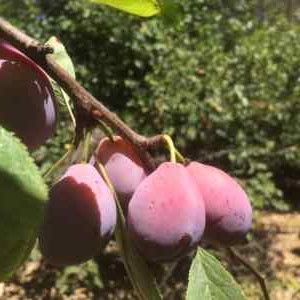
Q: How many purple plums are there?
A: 5